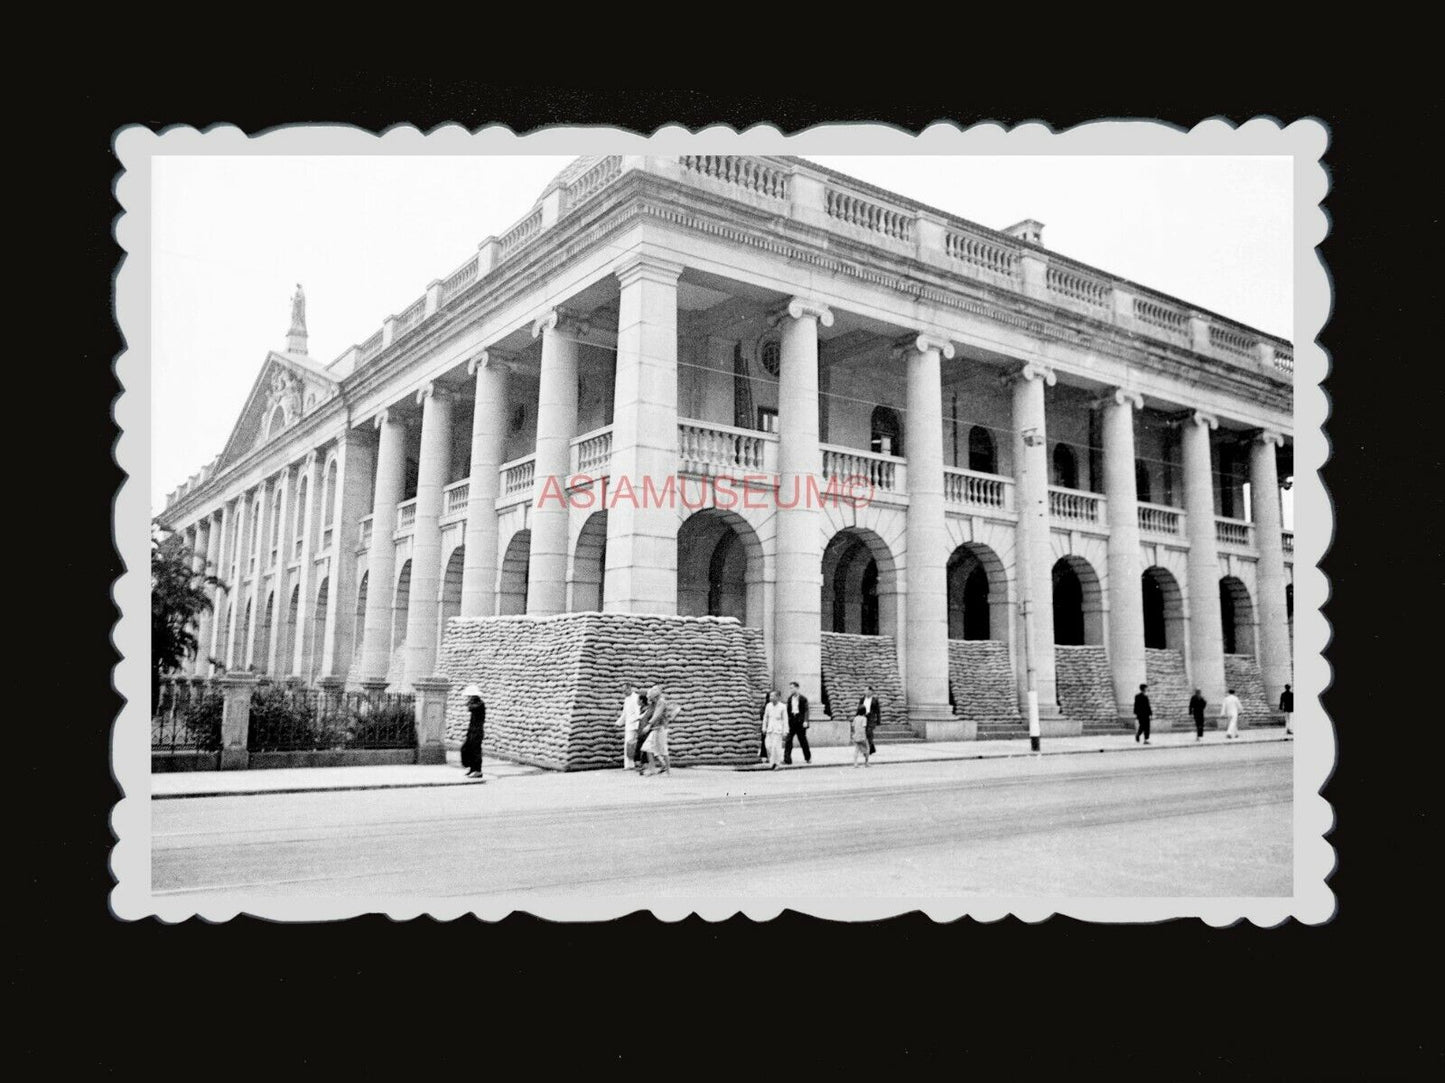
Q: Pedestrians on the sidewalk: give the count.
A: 13